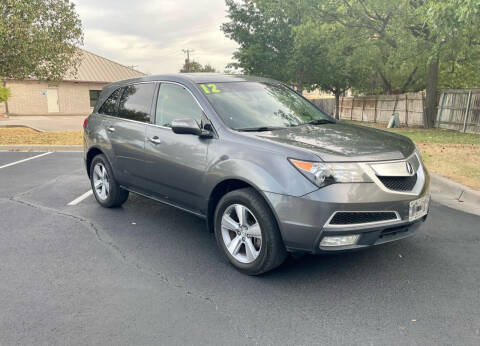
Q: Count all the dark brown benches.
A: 0